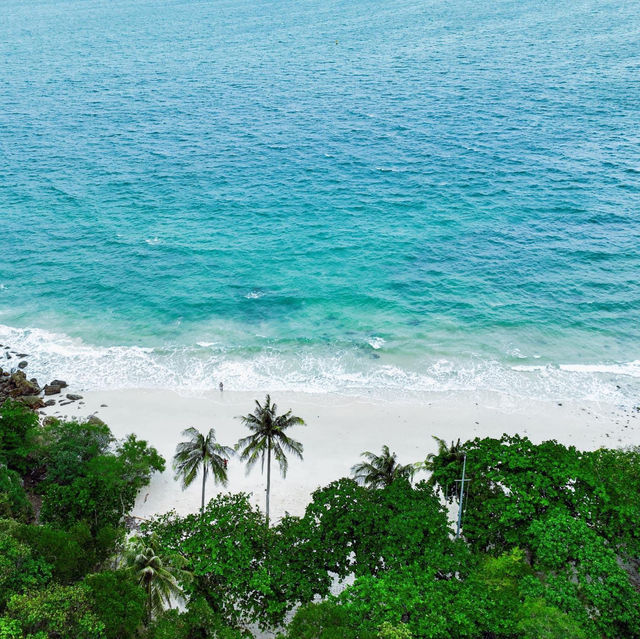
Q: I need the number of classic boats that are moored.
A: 0